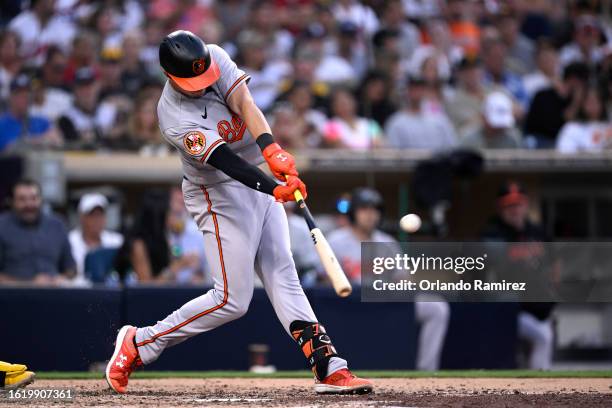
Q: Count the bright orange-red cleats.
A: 2